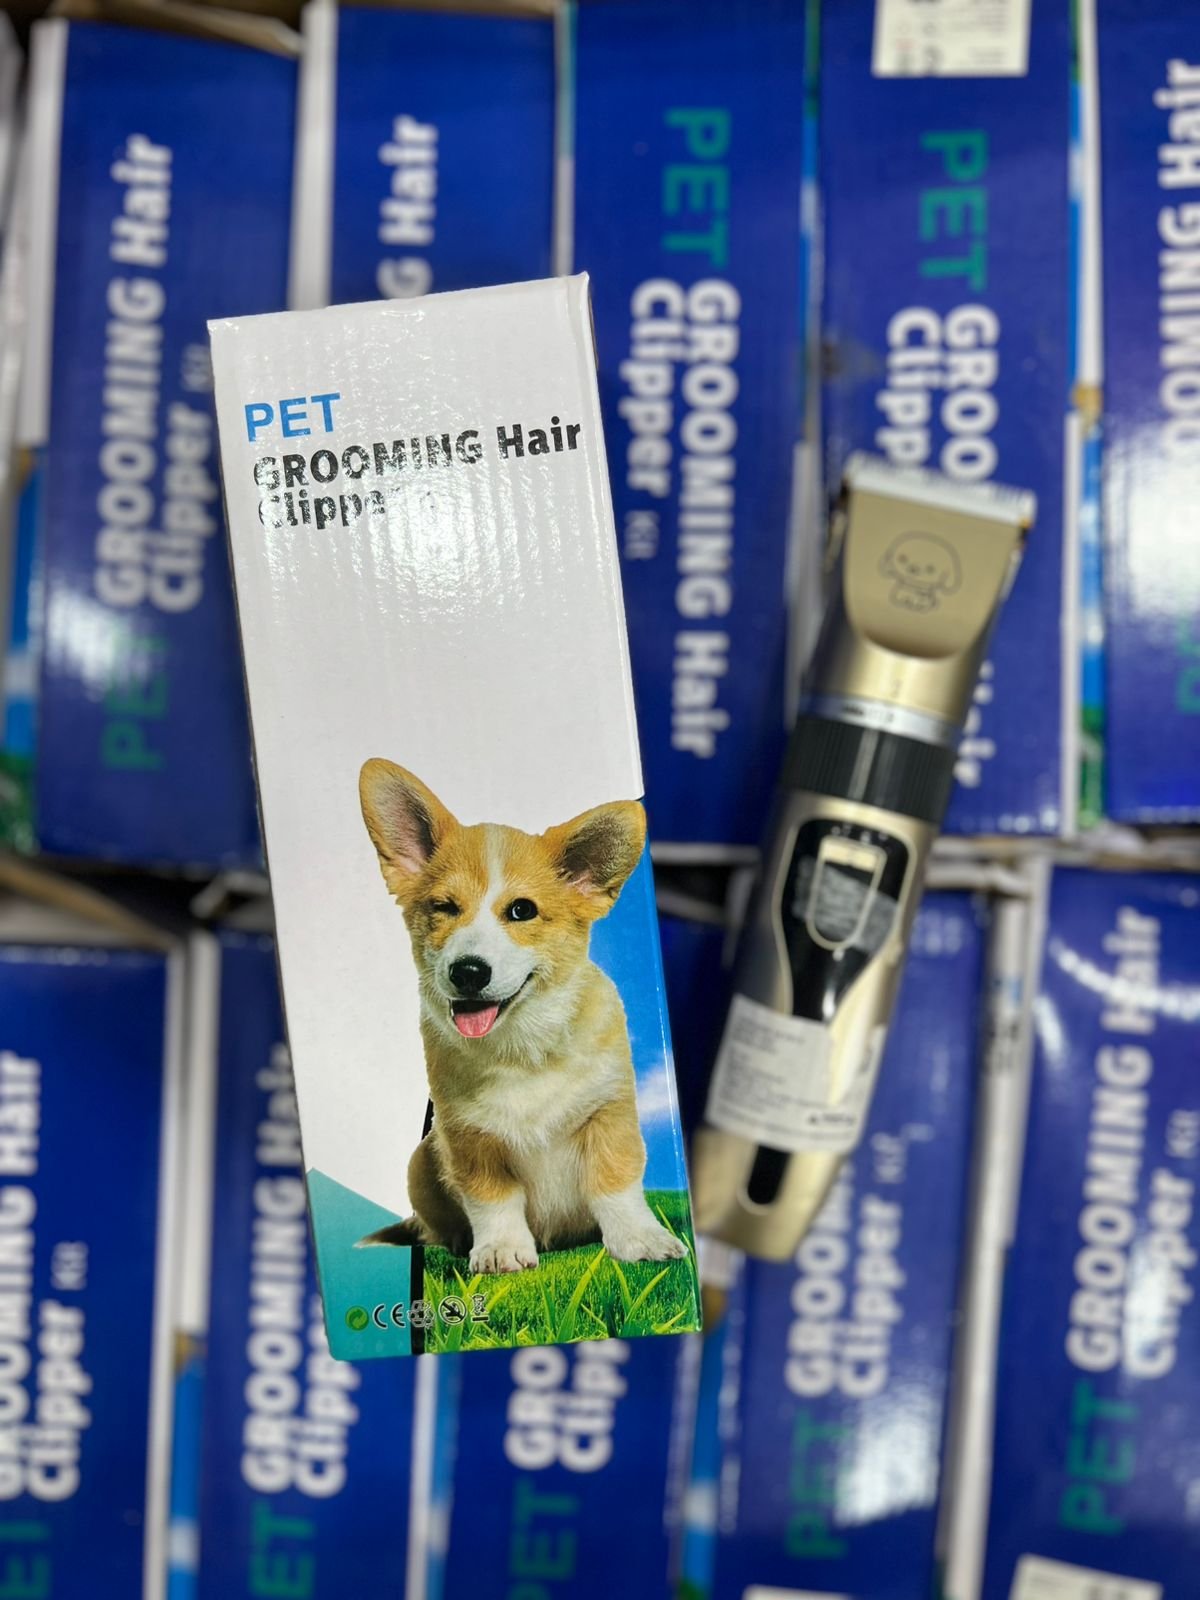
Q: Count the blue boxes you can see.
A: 10